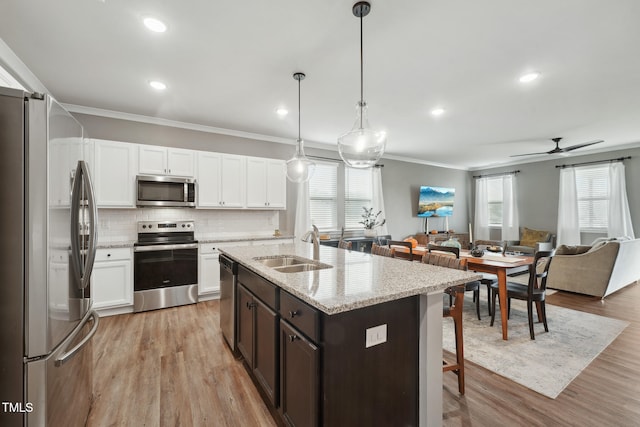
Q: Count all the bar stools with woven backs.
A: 3